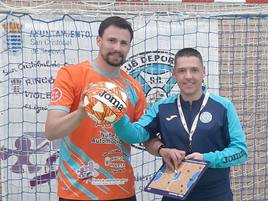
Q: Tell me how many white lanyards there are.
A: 1